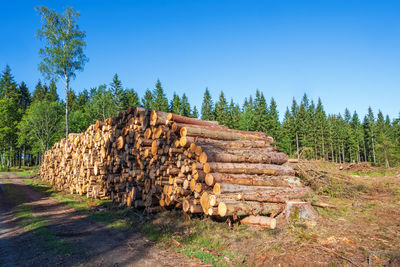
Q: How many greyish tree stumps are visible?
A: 1